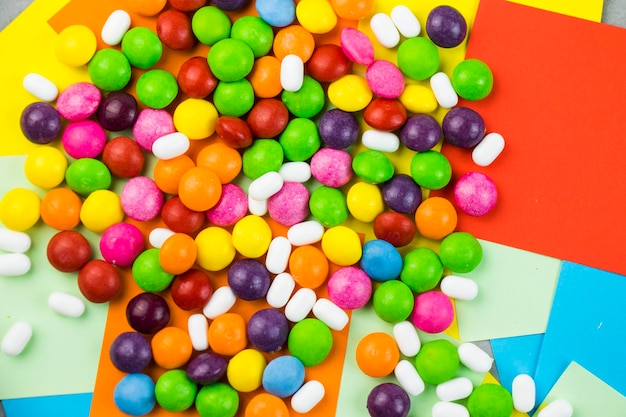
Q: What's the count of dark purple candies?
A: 14